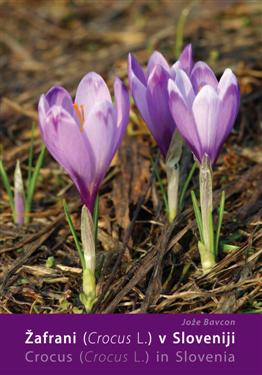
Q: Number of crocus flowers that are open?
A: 3